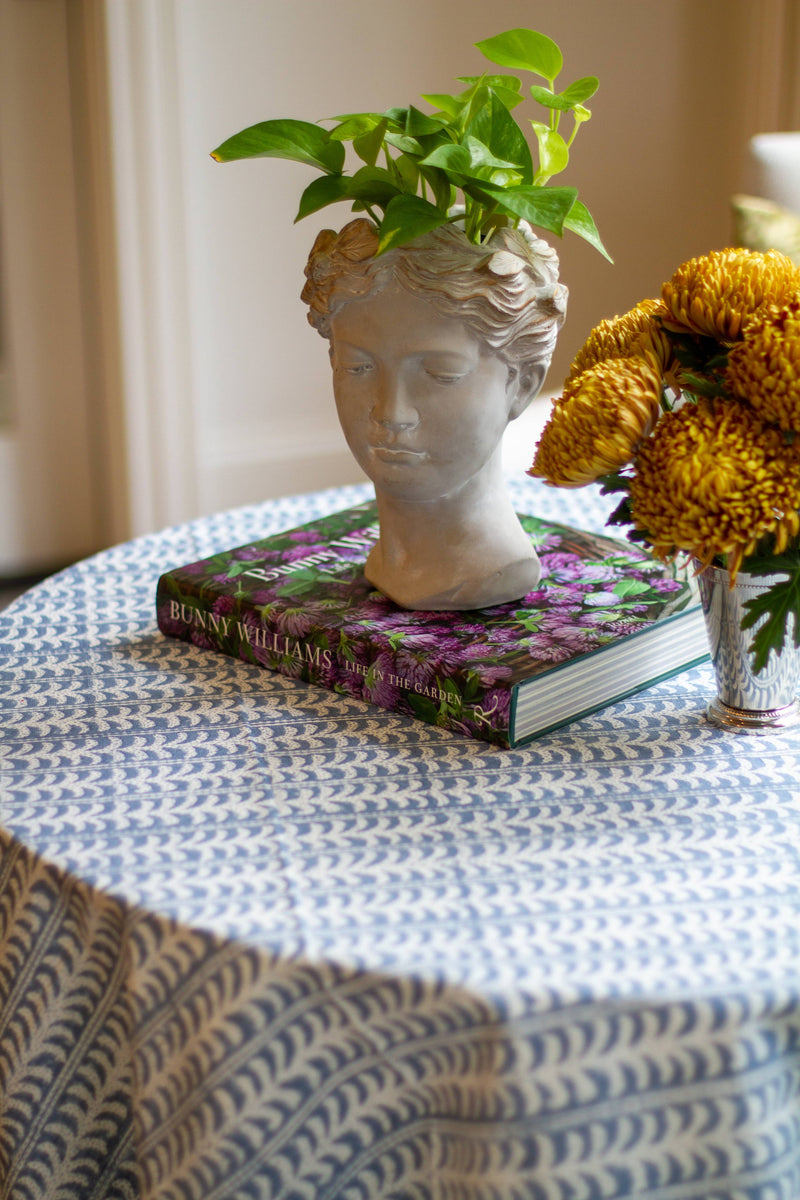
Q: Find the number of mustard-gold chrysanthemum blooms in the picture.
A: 5